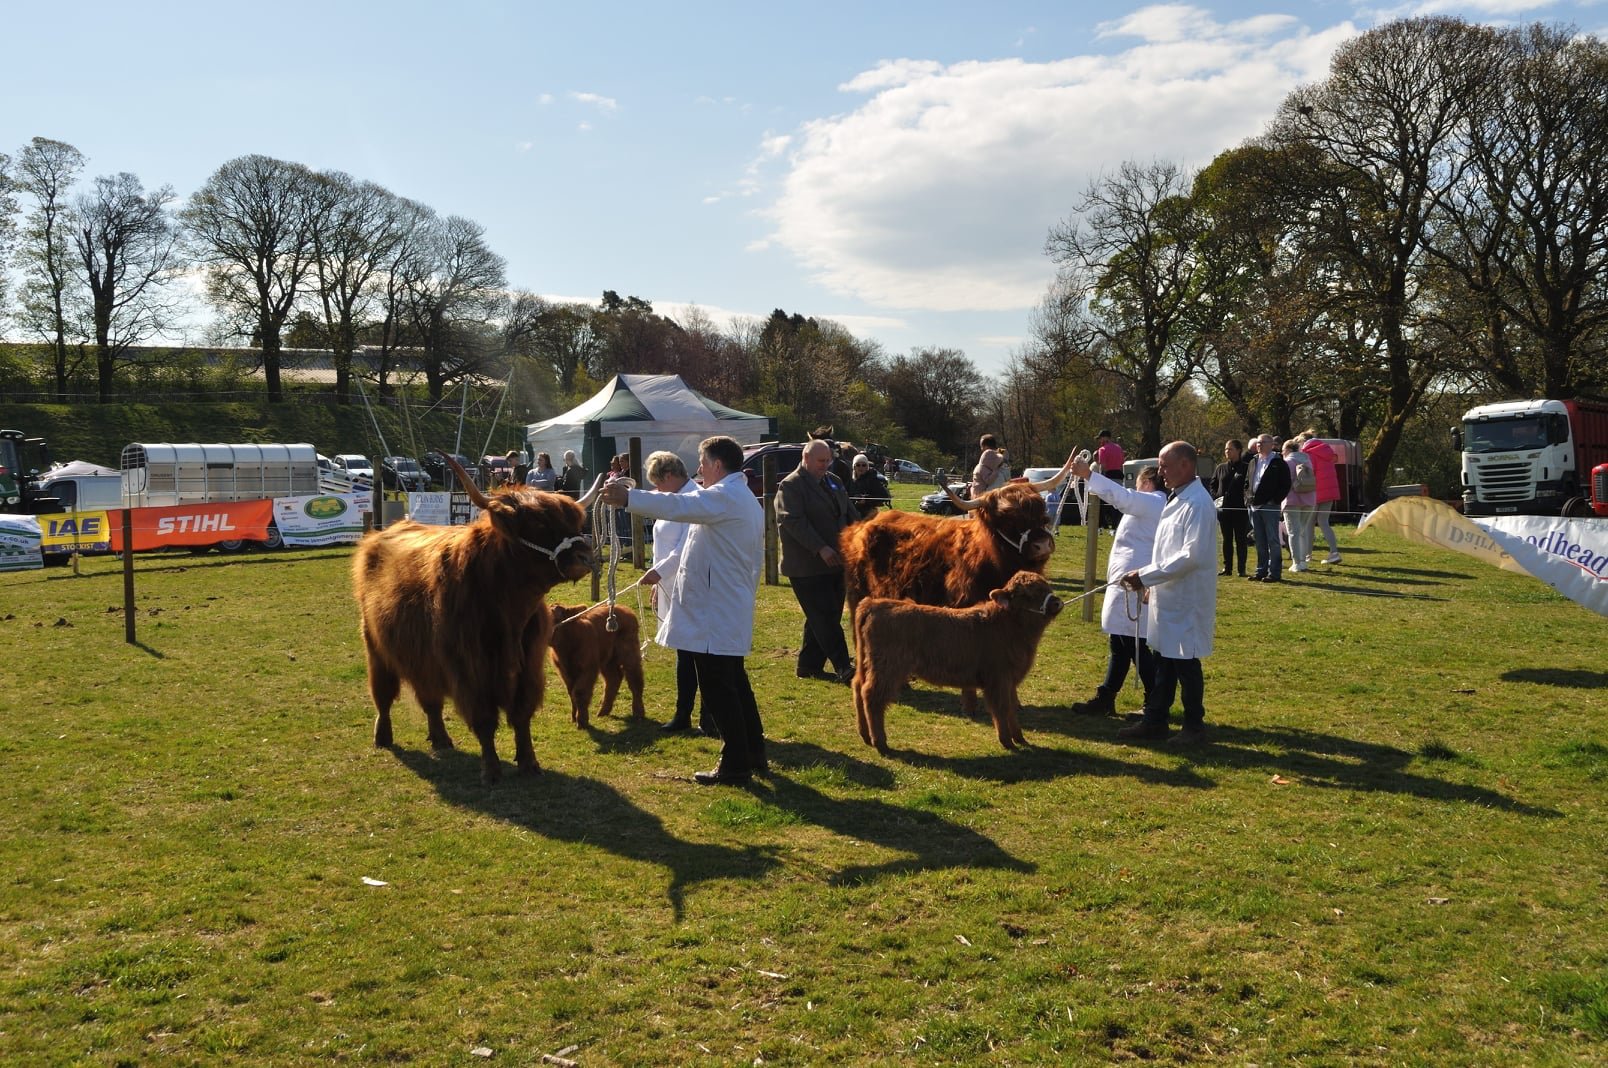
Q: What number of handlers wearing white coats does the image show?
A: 4